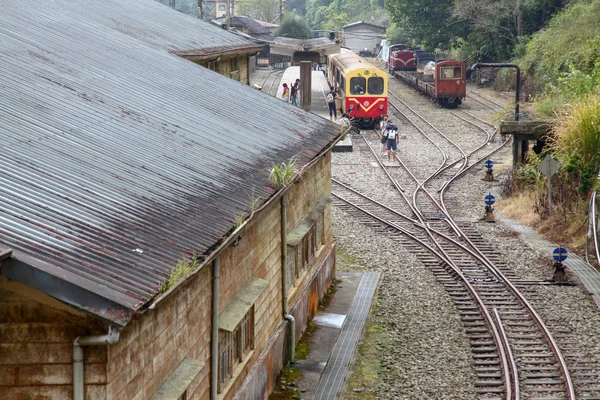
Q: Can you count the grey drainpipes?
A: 3